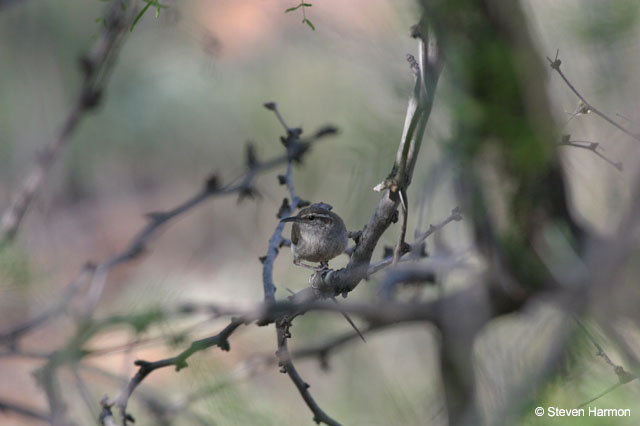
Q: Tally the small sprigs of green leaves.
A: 2